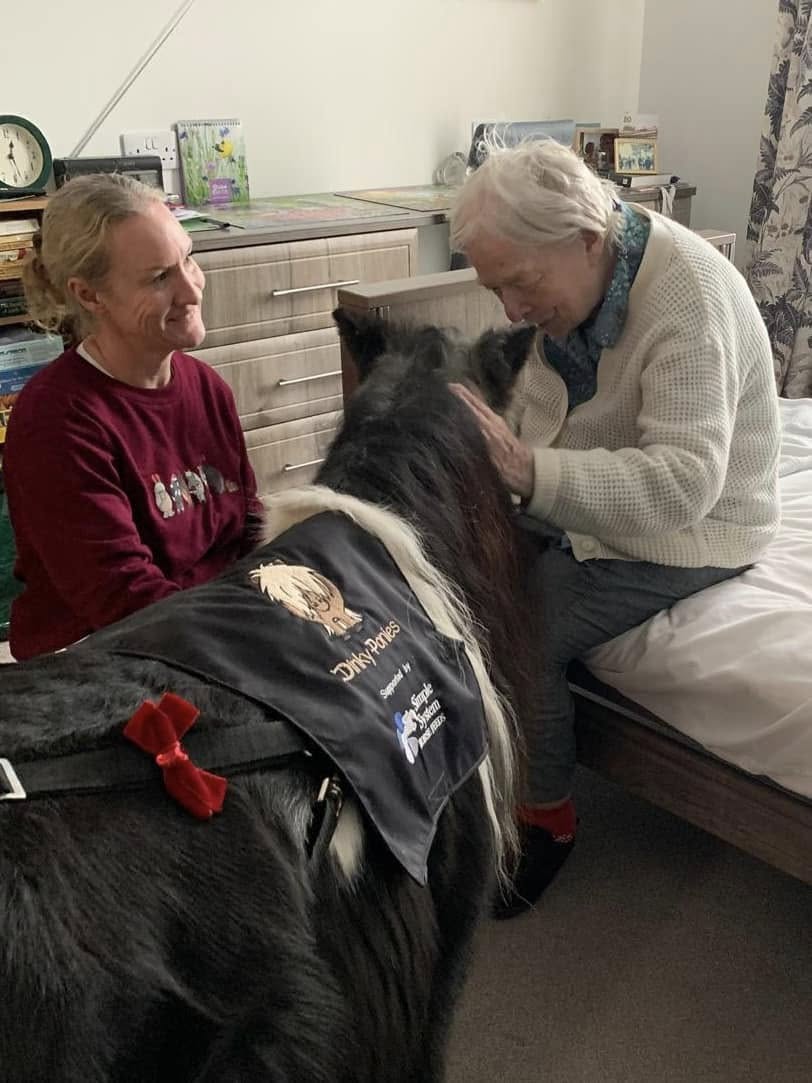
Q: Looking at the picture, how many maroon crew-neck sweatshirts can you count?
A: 1